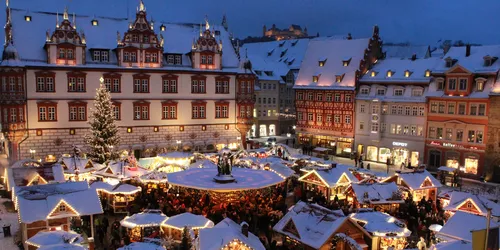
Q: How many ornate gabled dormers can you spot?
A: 3